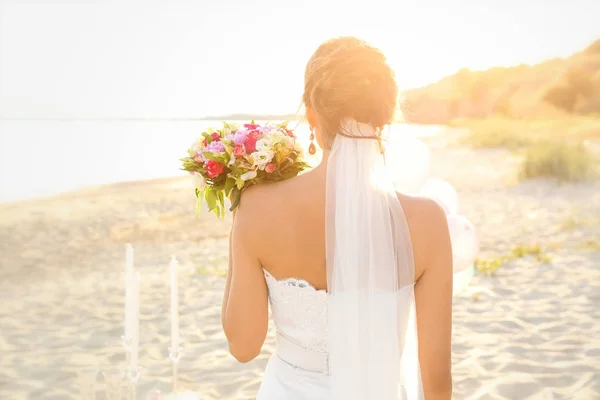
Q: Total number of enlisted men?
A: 0